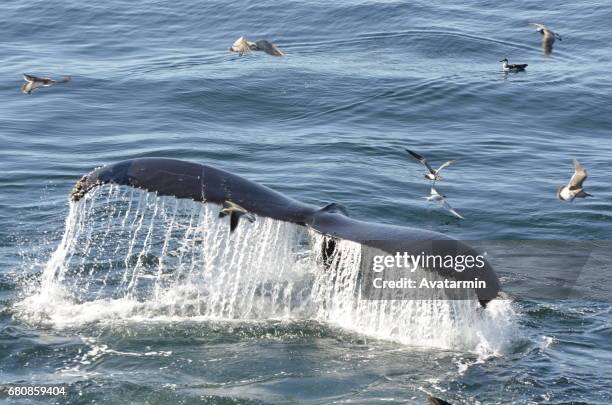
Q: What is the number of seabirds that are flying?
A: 7